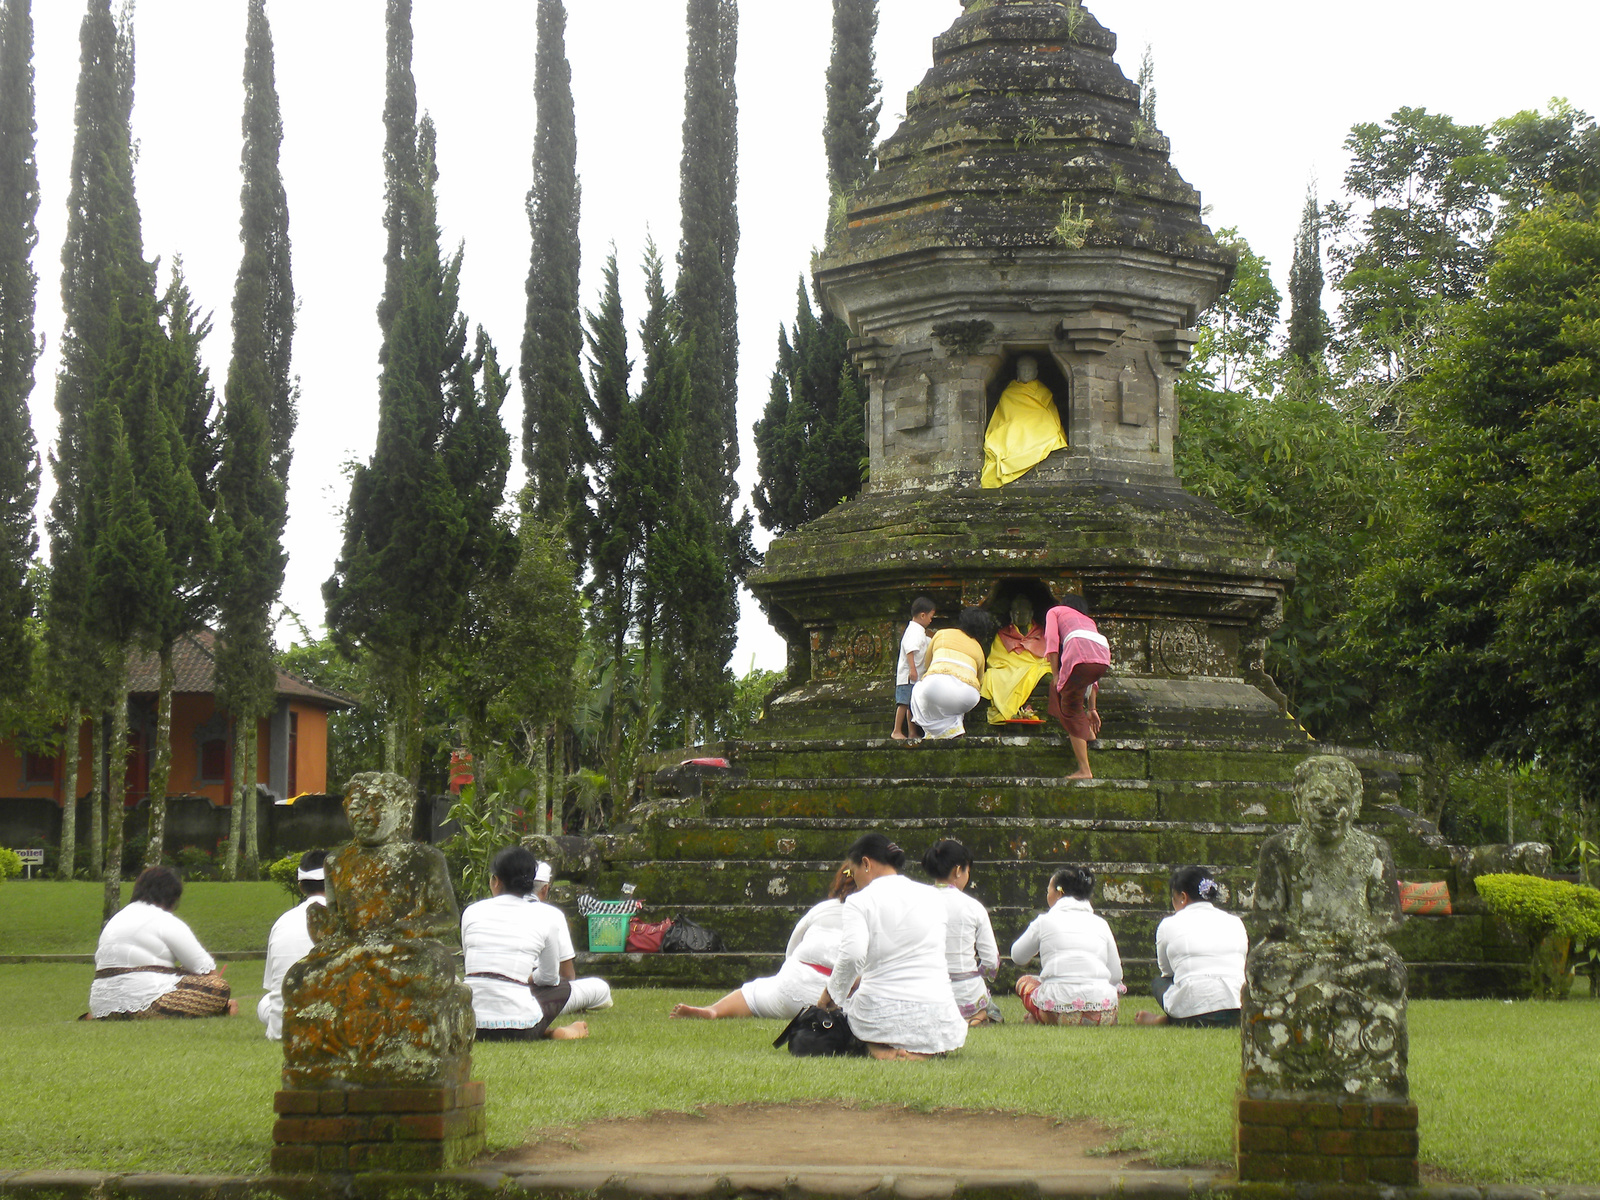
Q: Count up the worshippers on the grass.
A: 9